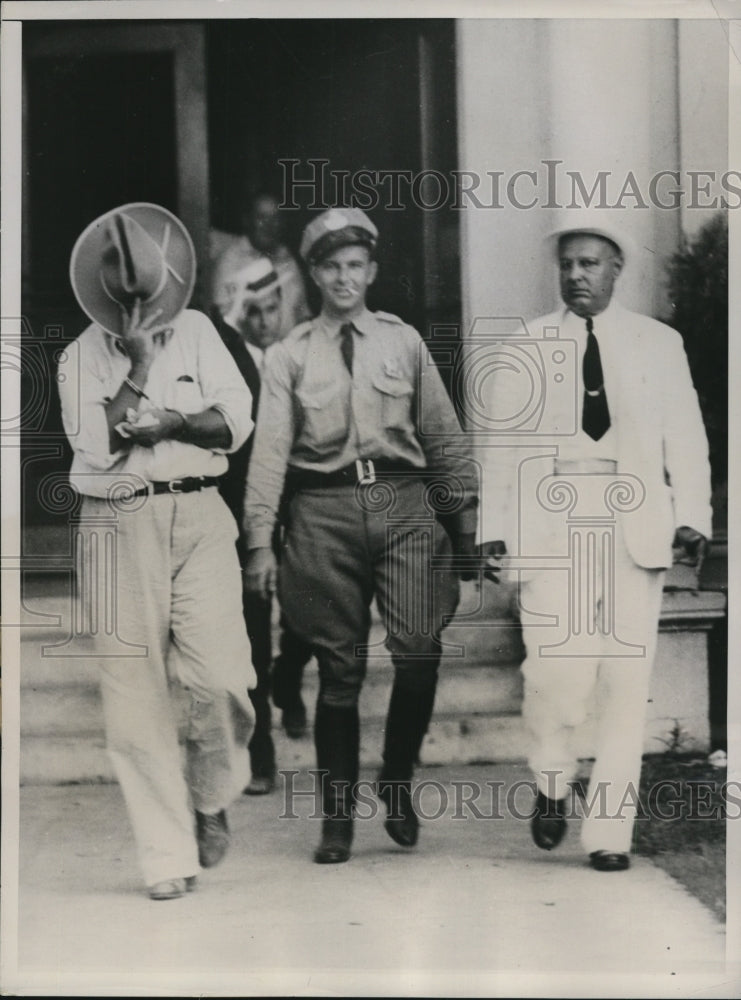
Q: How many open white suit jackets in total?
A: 1